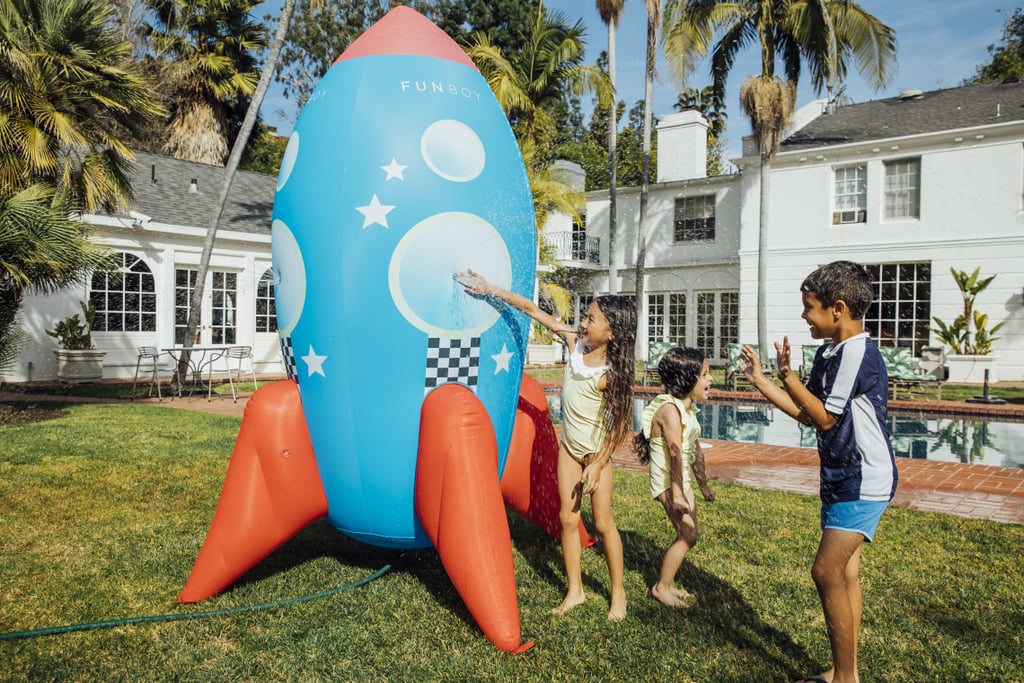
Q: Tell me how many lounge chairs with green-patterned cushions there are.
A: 4